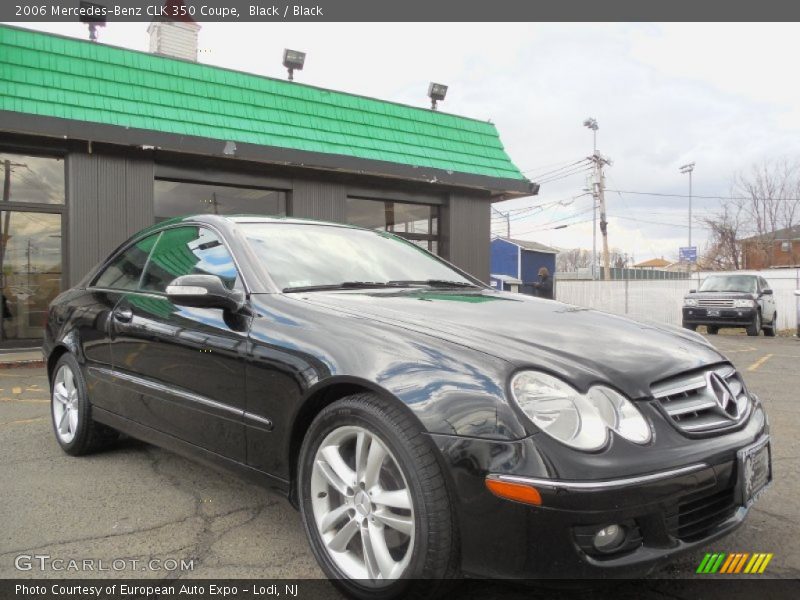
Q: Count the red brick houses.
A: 1